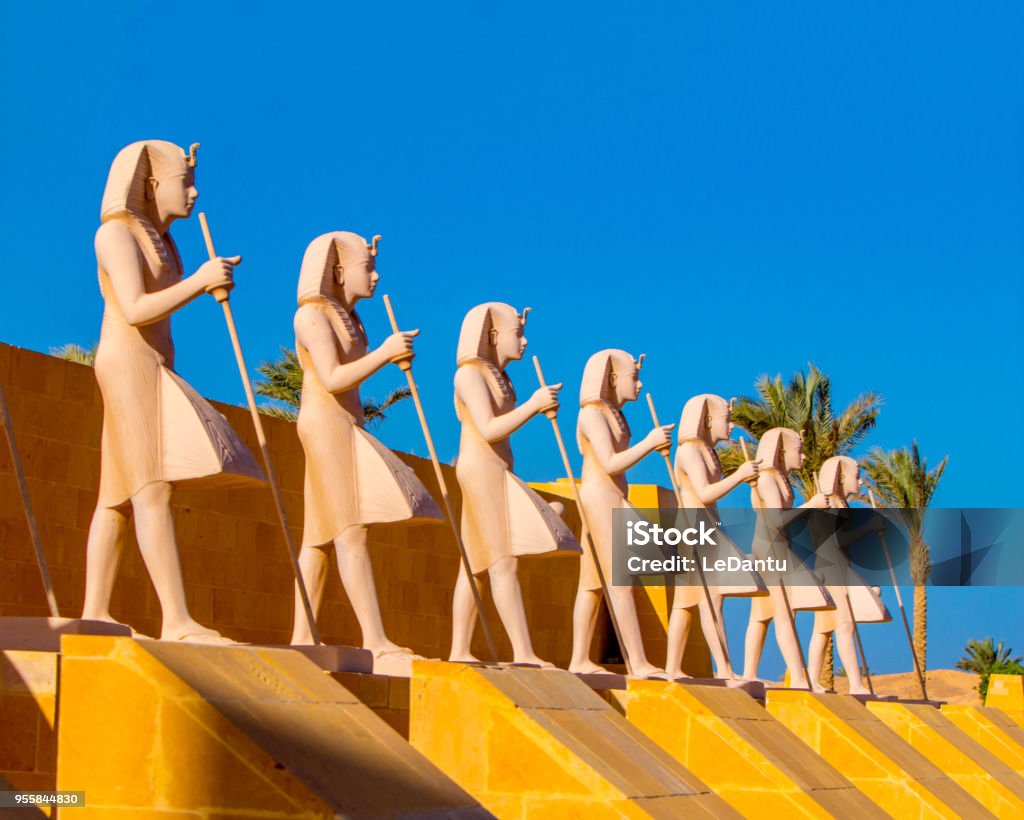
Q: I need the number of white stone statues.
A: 7